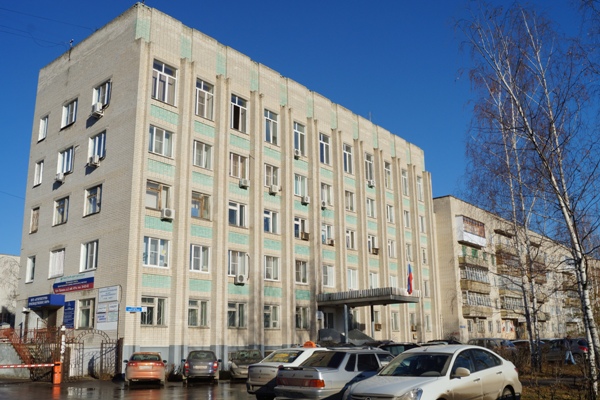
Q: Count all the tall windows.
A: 11